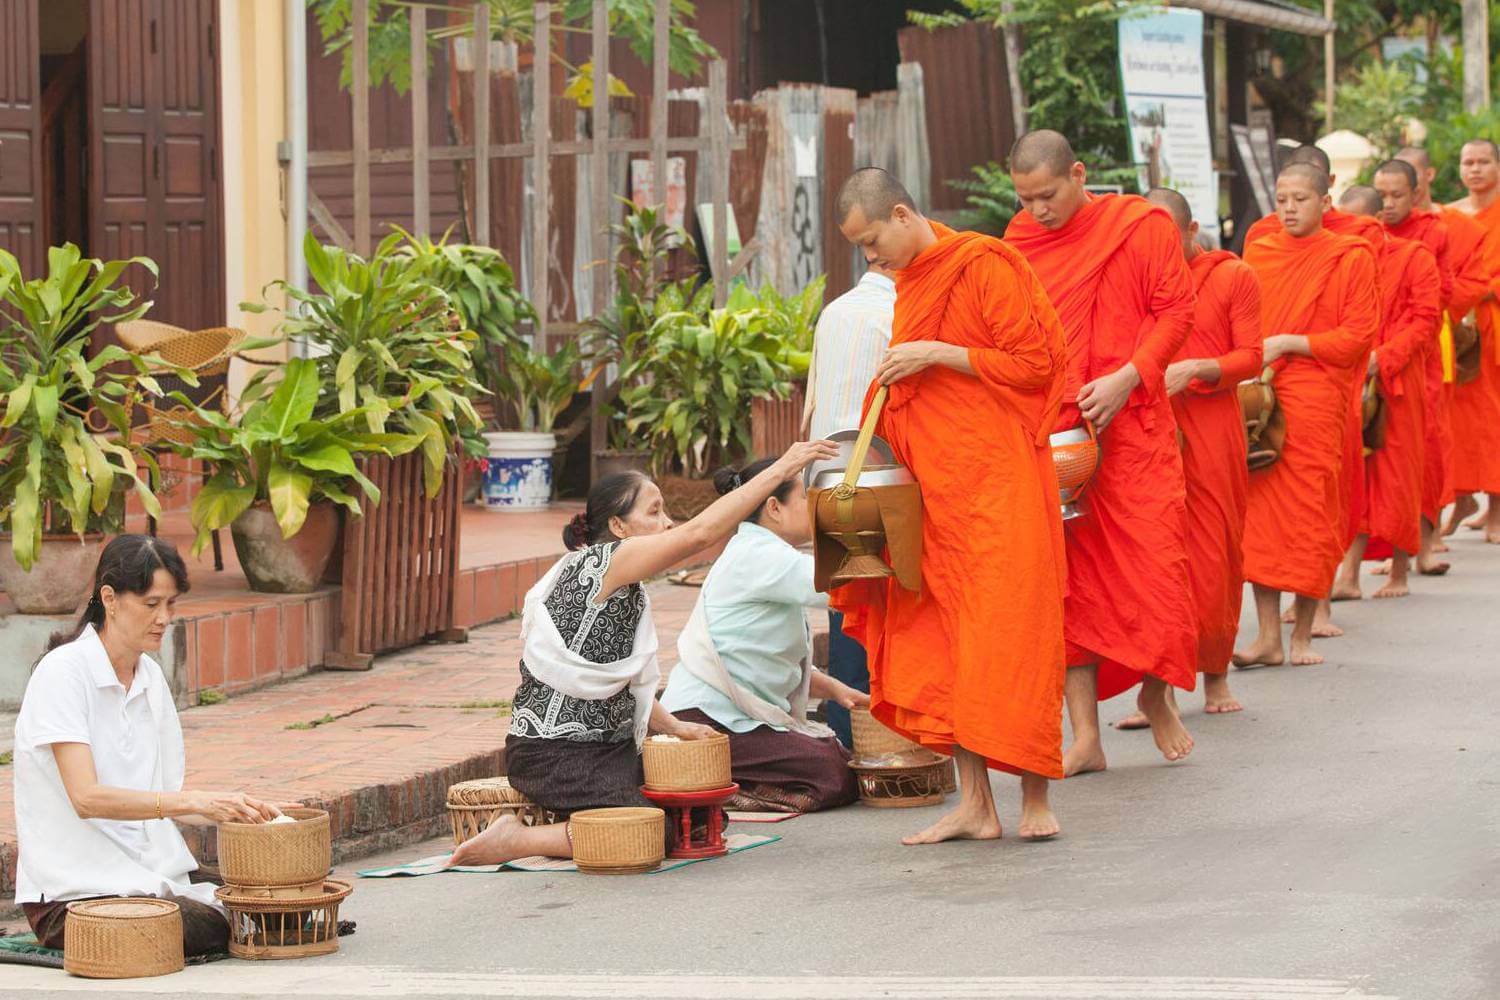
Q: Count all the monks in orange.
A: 9